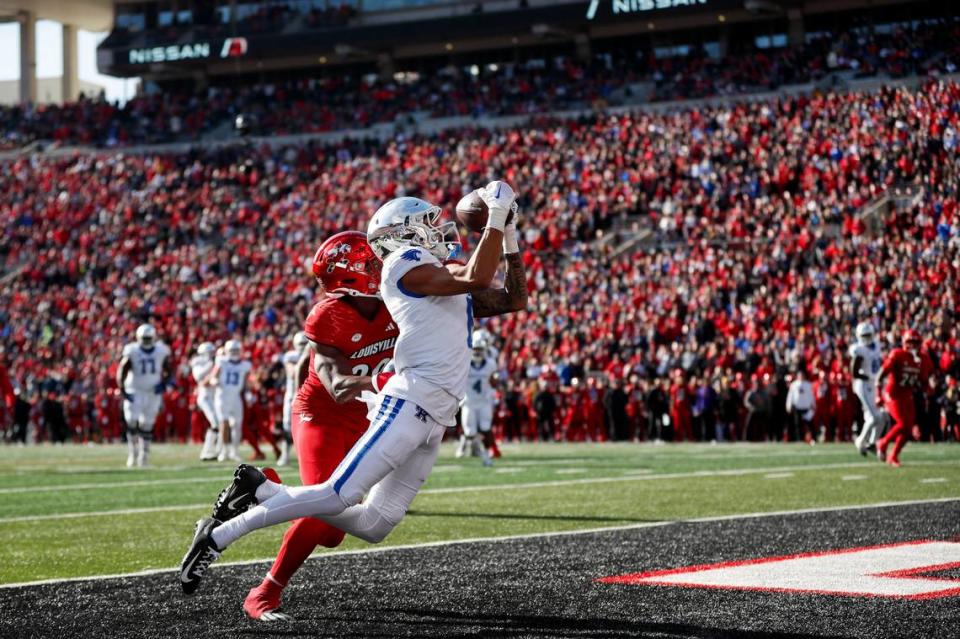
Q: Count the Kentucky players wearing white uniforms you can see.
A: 7